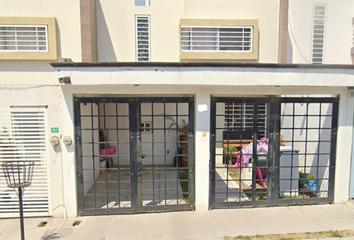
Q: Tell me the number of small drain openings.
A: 2